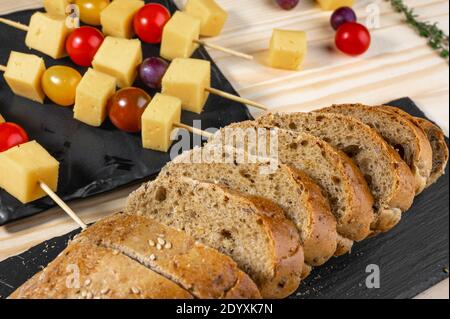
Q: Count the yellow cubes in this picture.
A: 13